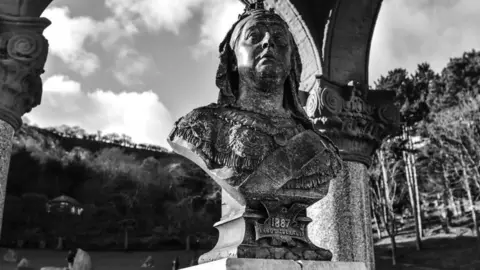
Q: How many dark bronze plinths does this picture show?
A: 1